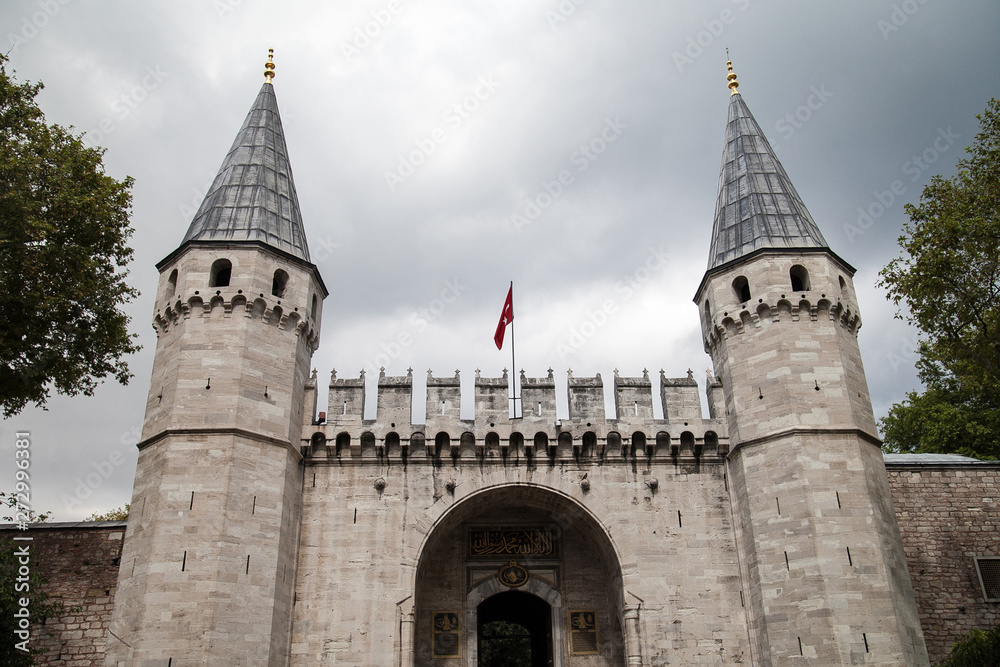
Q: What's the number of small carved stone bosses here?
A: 4